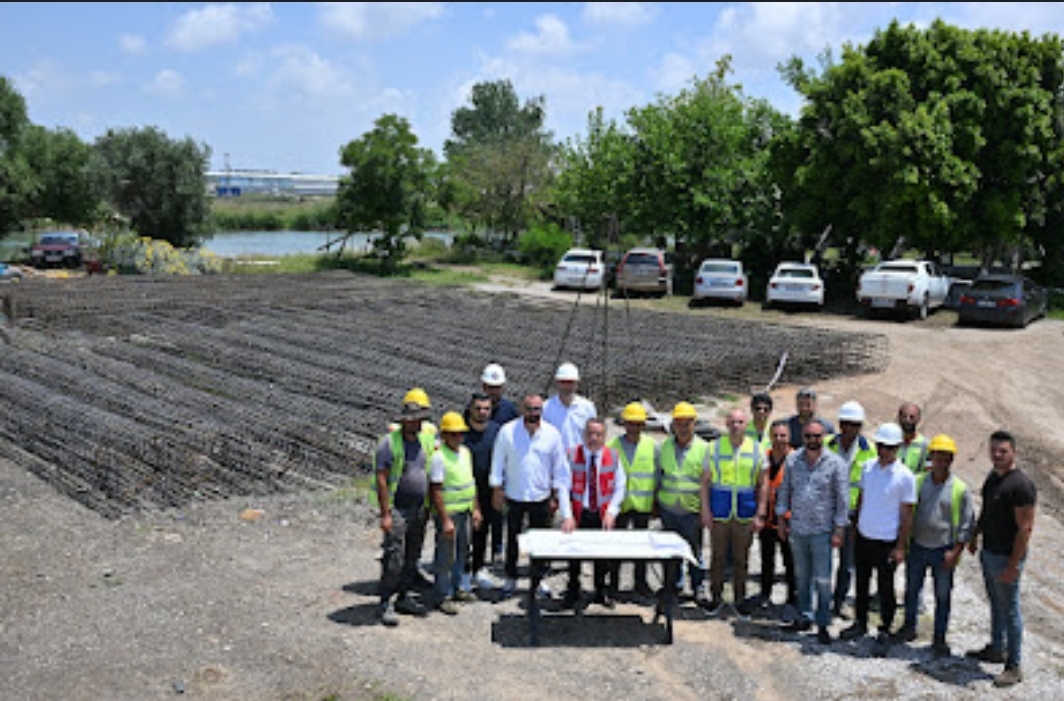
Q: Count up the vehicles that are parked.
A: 7